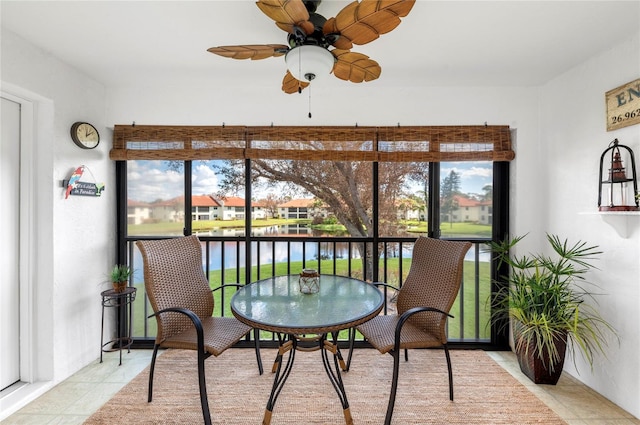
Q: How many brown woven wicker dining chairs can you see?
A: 2